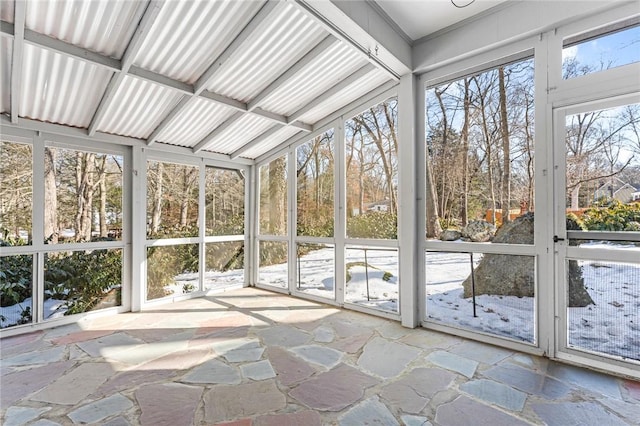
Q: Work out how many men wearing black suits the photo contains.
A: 0